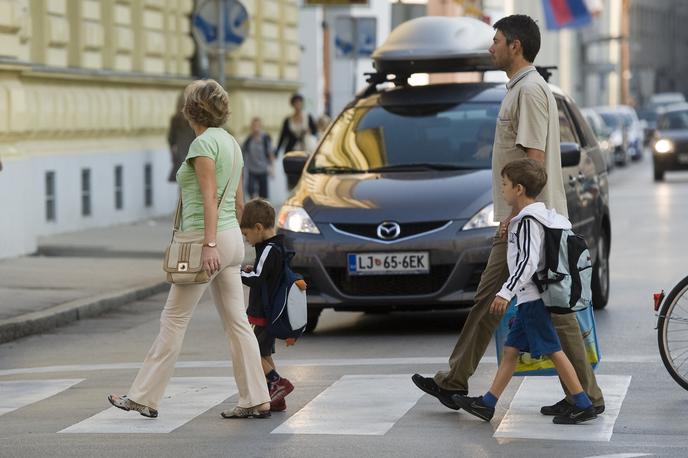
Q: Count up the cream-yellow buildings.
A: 1